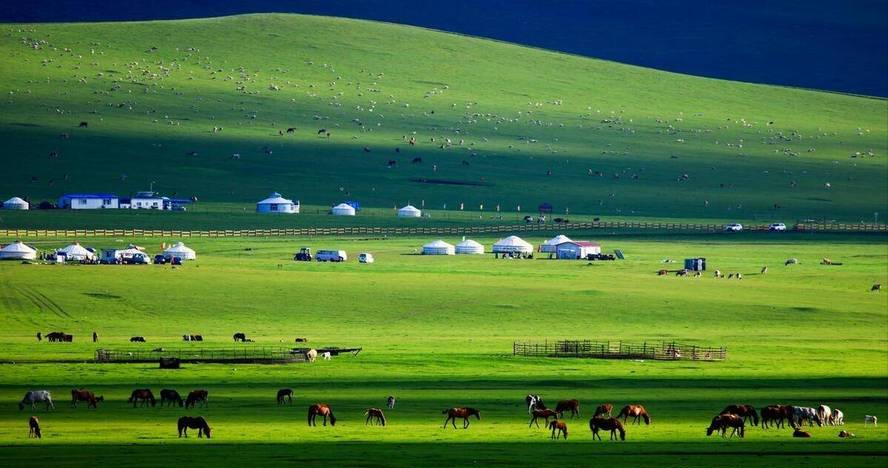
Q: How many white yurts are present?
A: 11